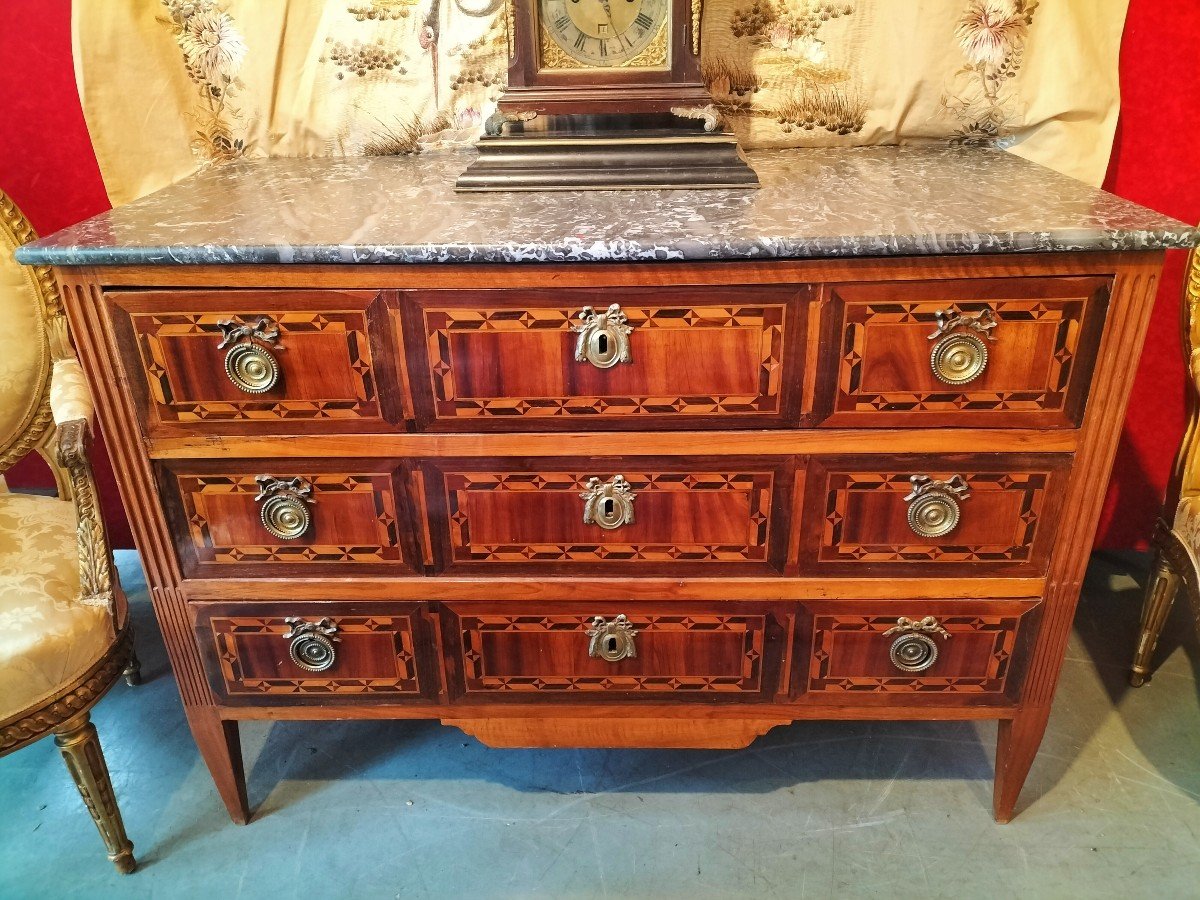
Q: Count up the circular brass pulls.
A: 6